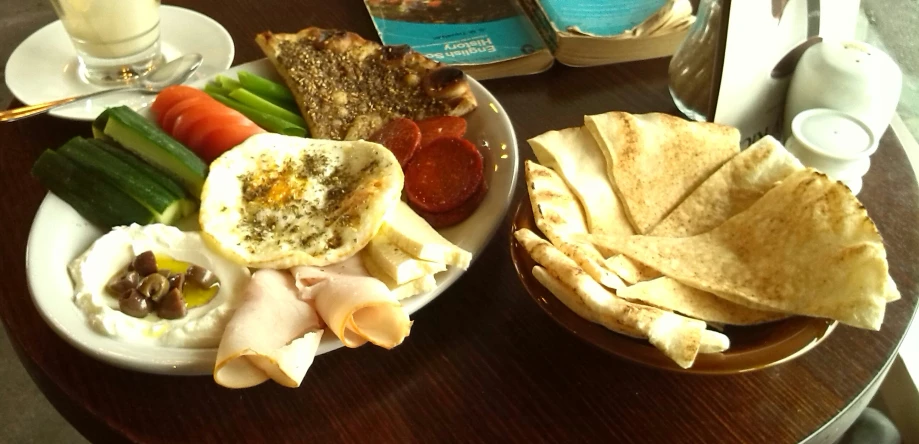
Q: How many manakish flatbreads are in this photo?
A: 1